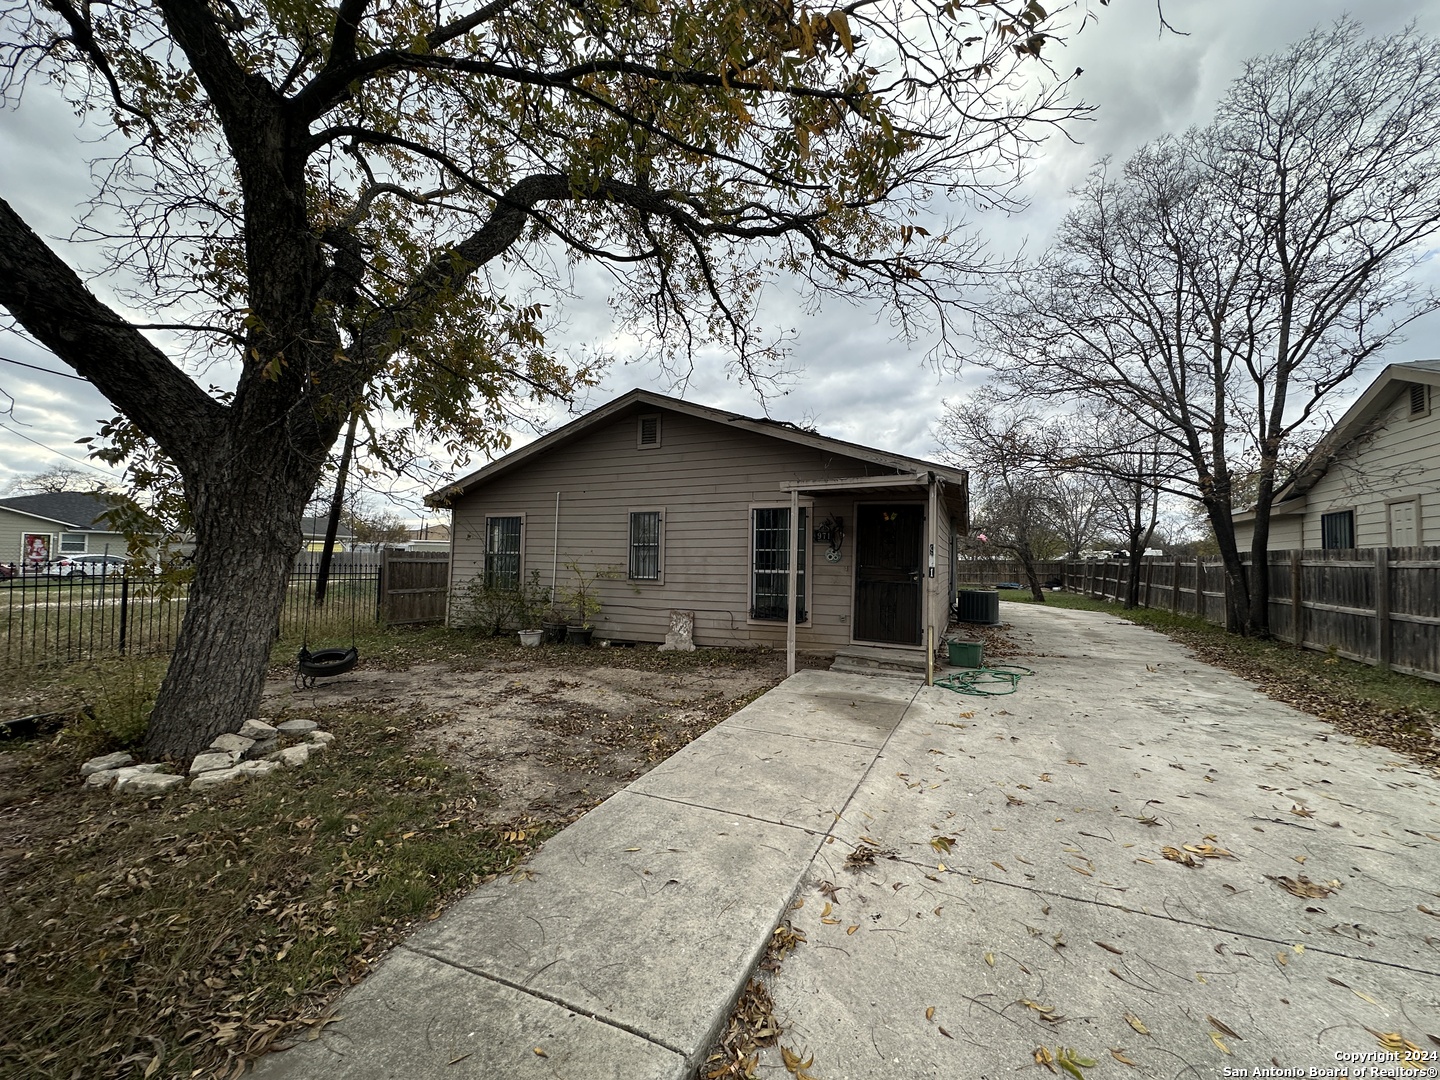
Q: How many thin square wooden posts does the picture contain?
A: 2